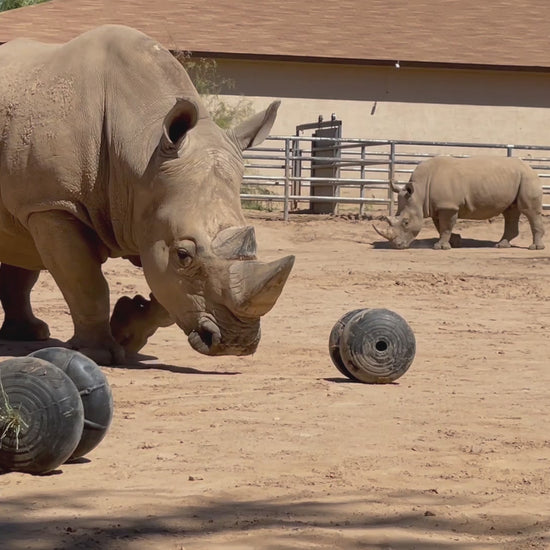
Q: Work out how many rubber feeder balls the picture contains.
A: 2